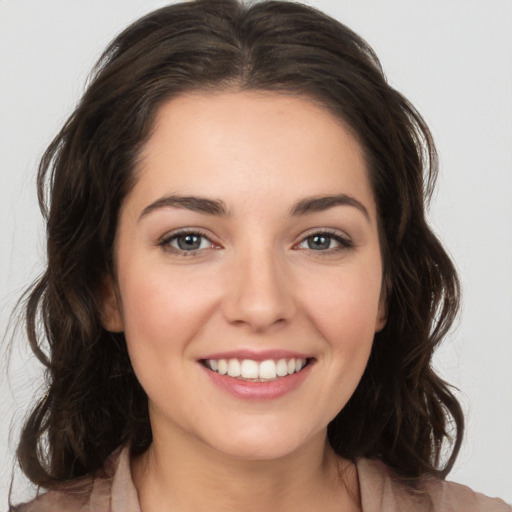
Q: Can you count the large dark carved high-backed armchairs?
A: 0